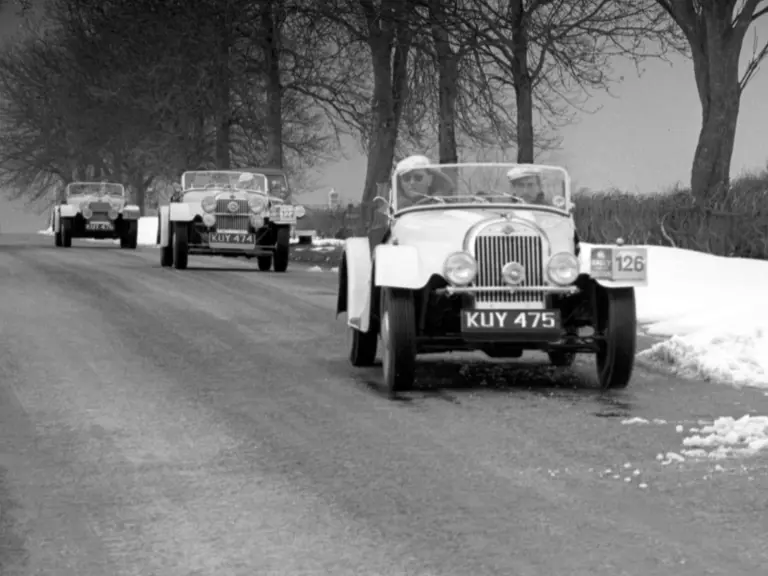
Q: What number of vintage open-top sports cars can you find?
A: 3